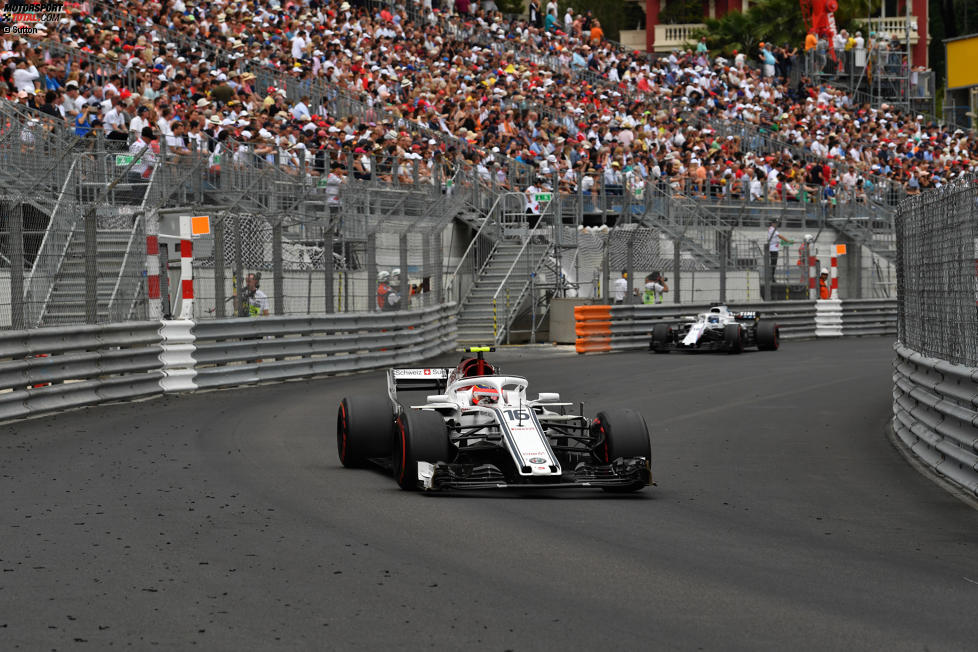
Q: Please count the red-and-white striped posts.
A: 4